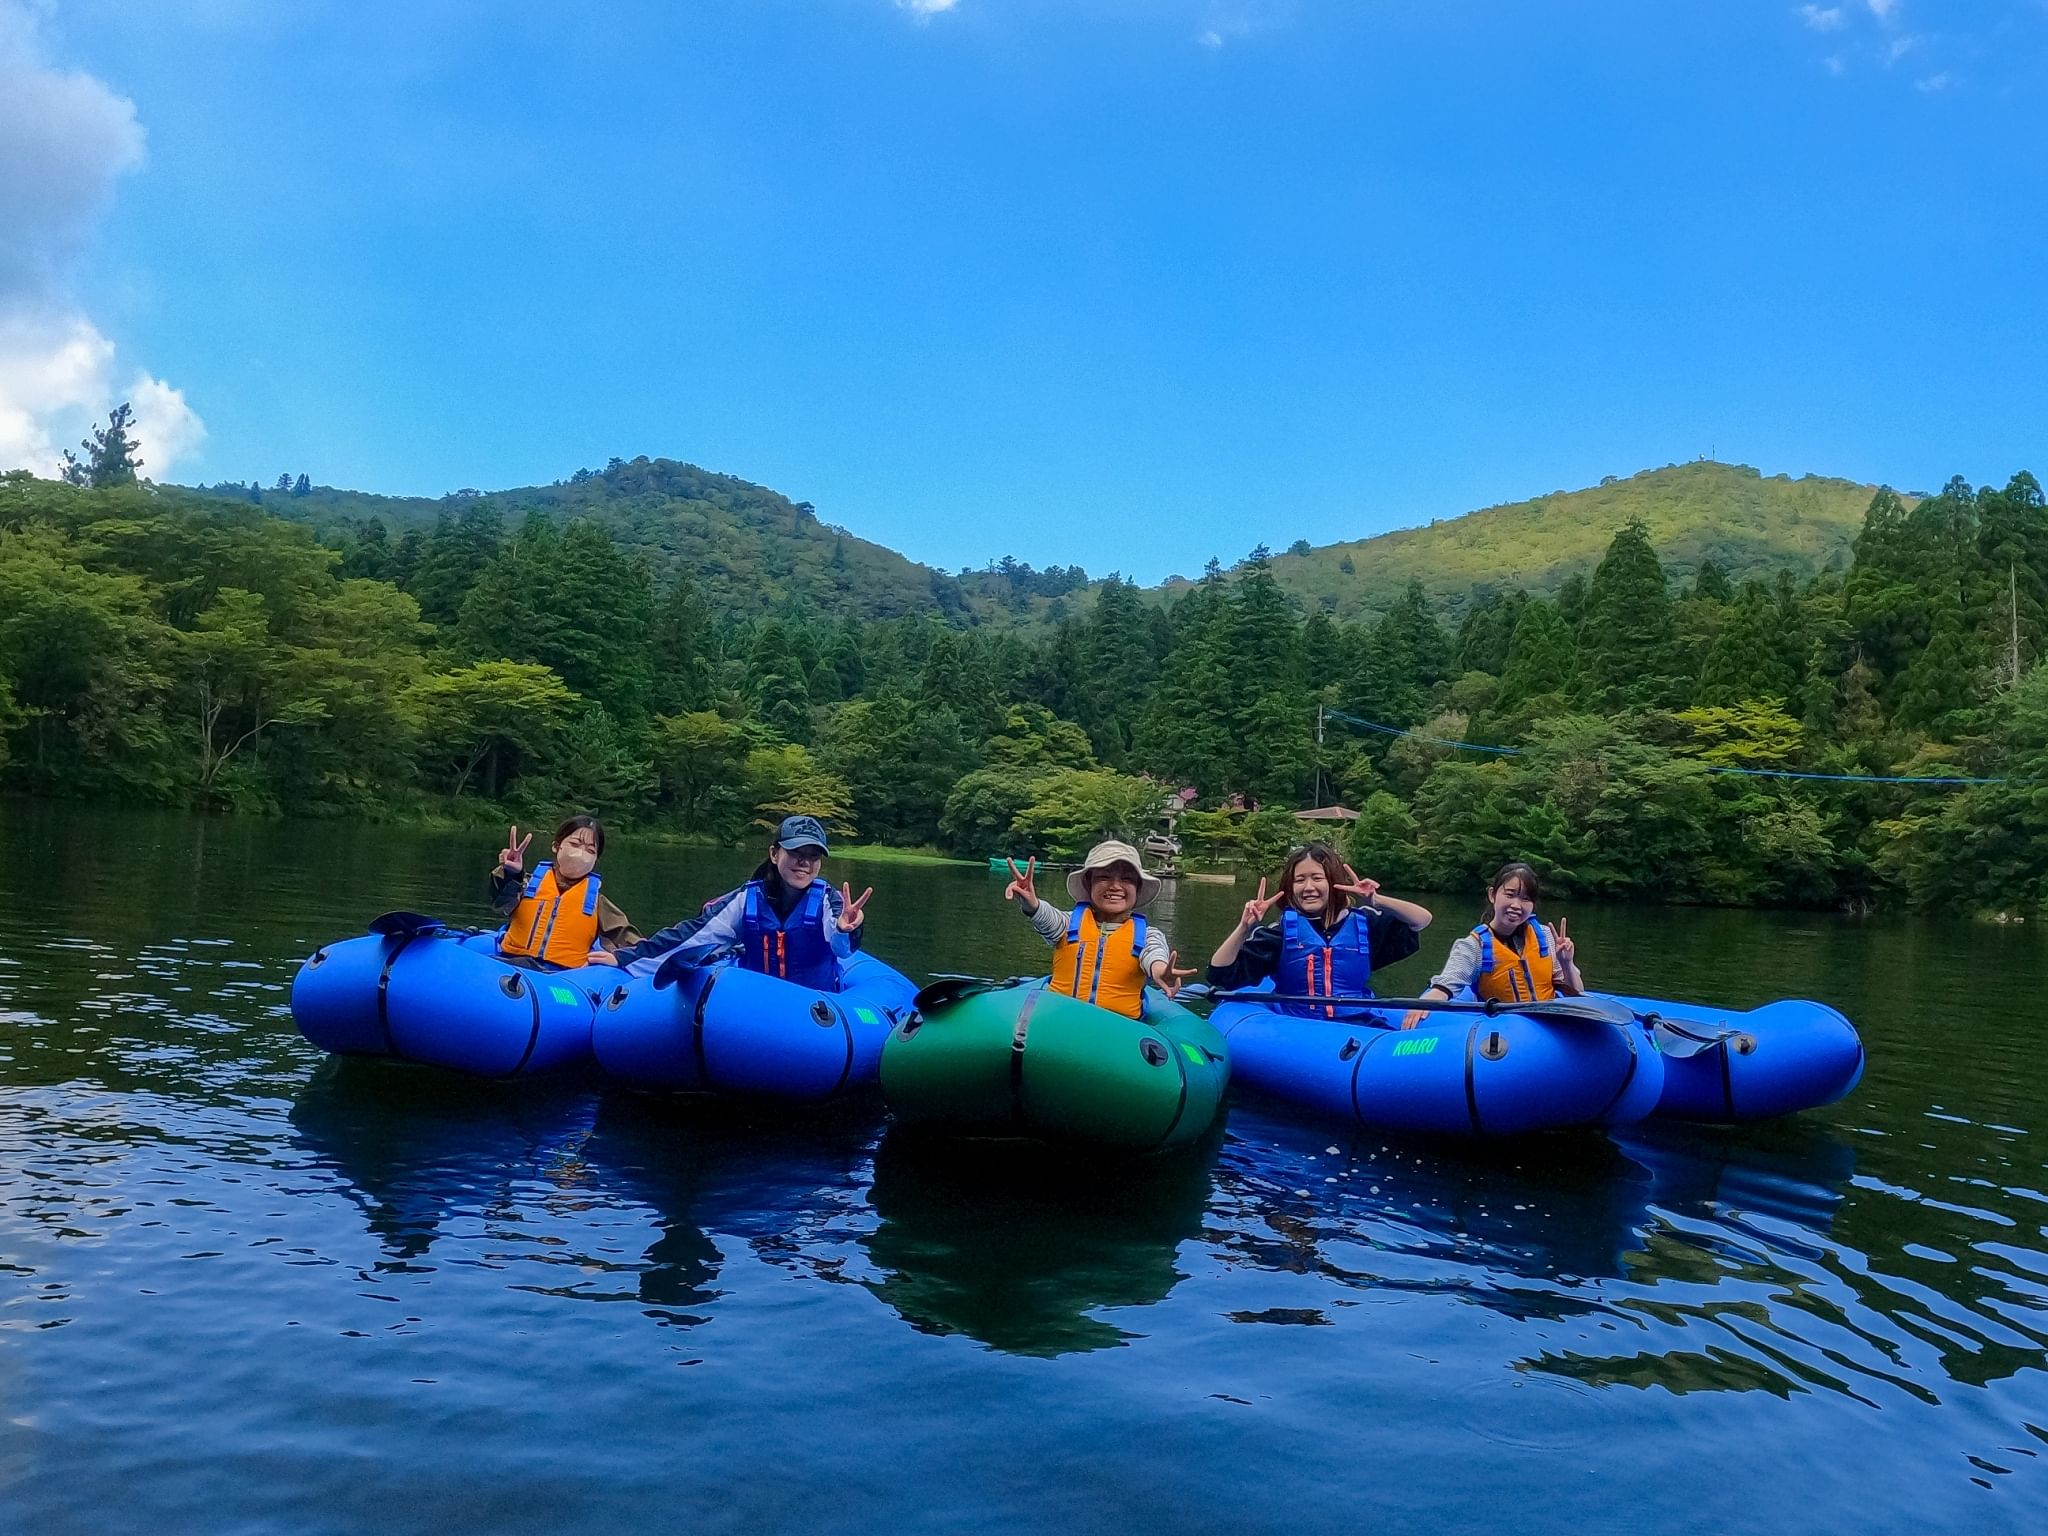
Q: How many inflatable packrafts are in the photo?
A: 5